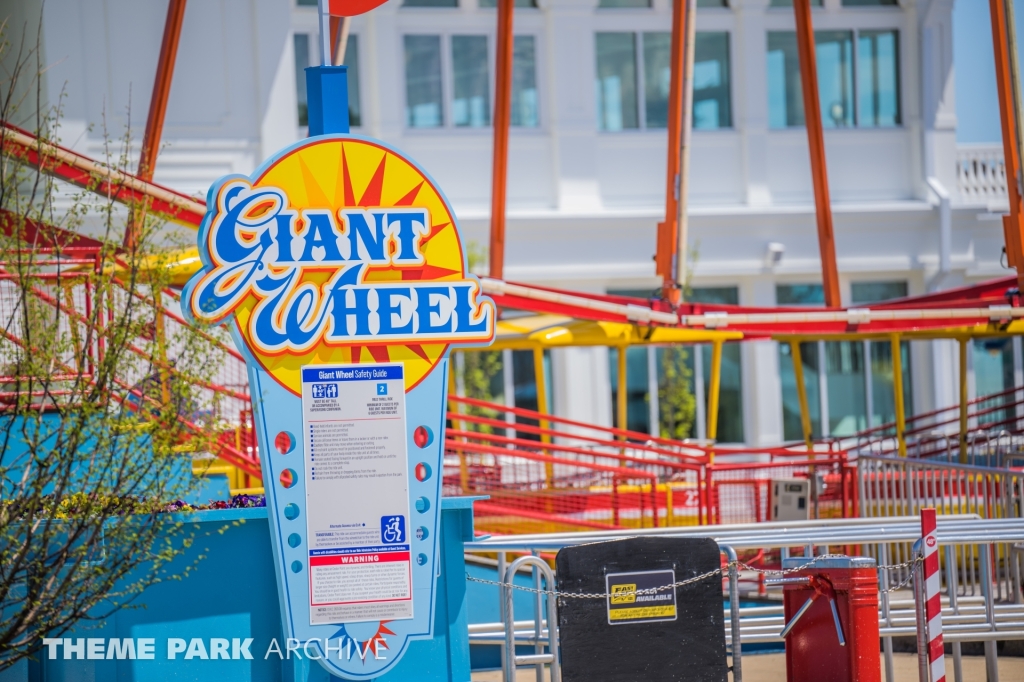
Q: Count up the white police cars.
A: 0